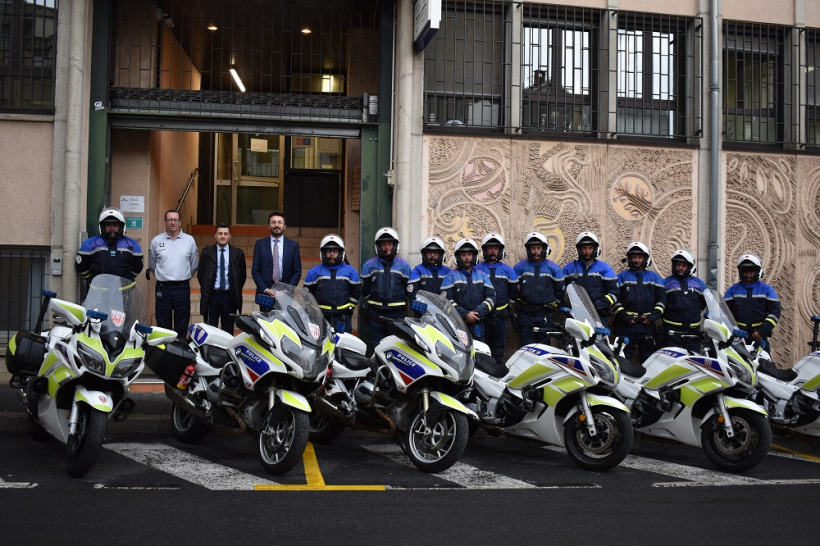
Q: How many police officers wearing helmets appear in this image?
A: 11